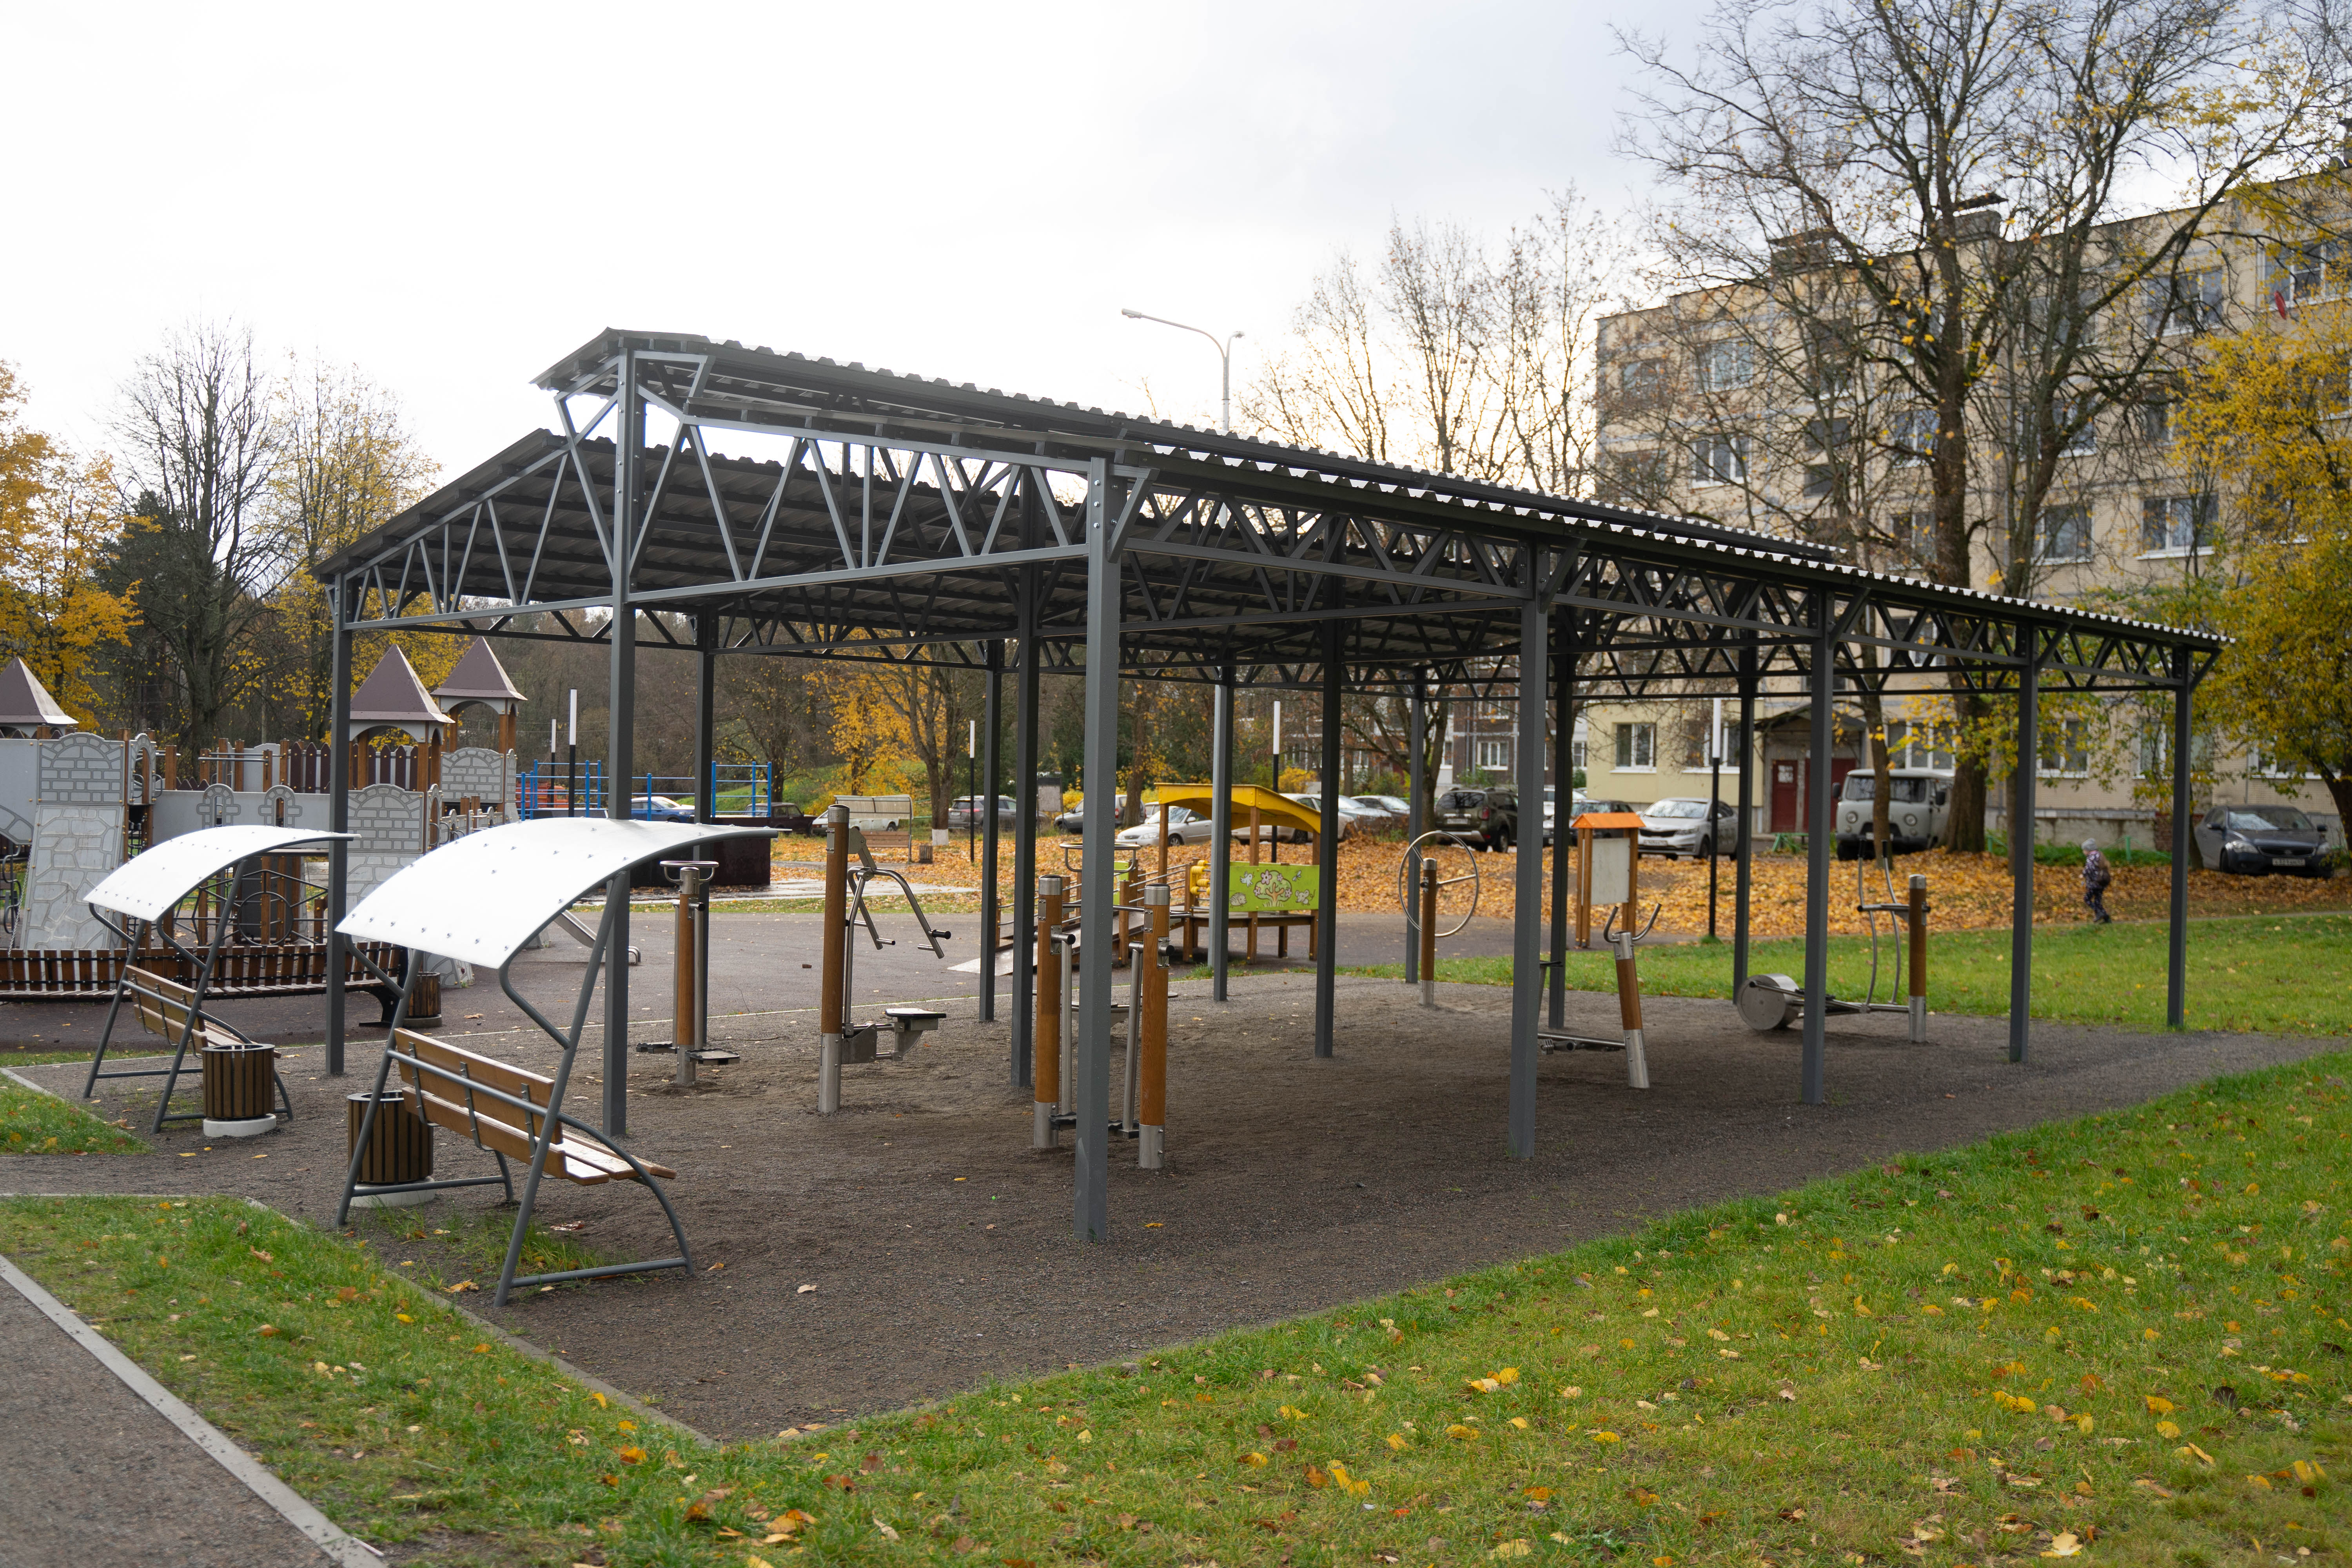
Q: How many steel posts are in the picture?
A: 15